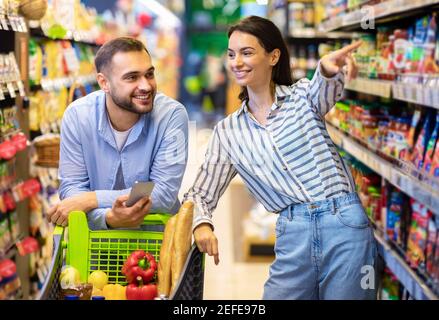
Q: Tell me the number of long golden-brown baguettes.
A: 2